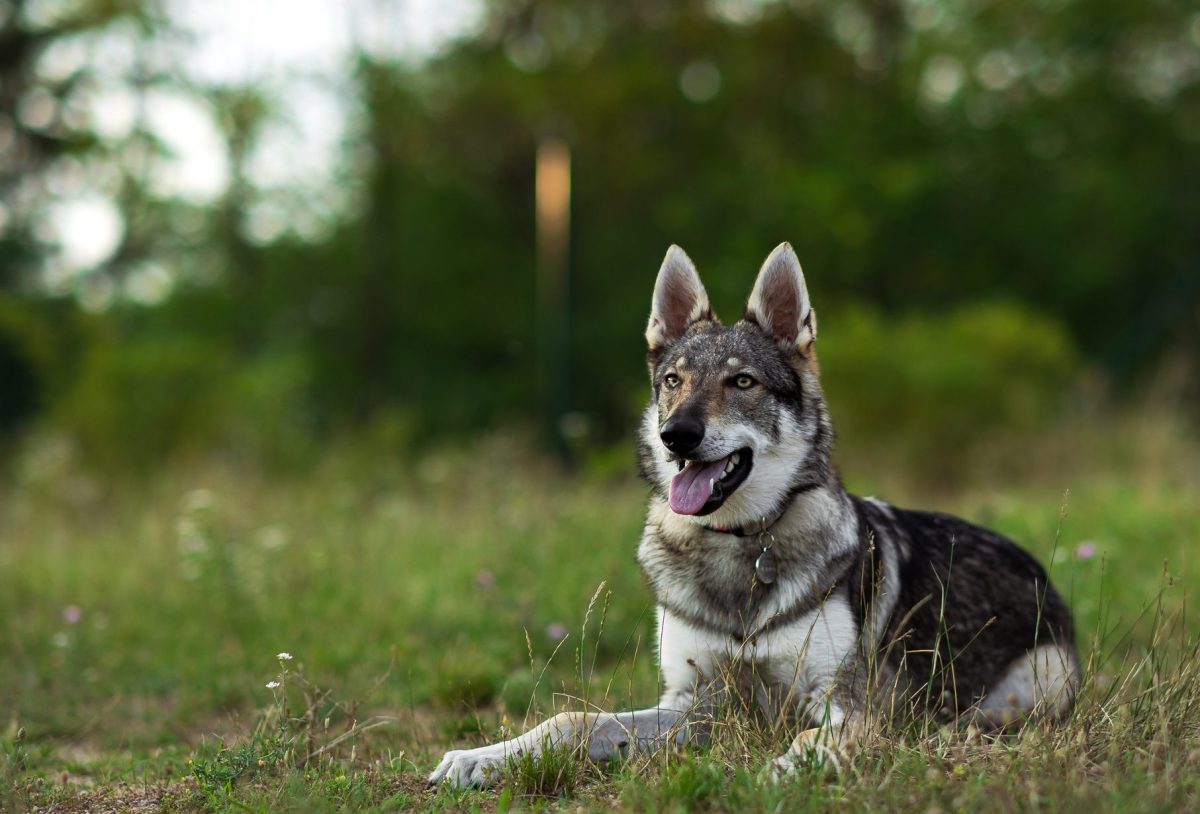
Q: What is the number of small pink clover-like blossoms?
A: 4